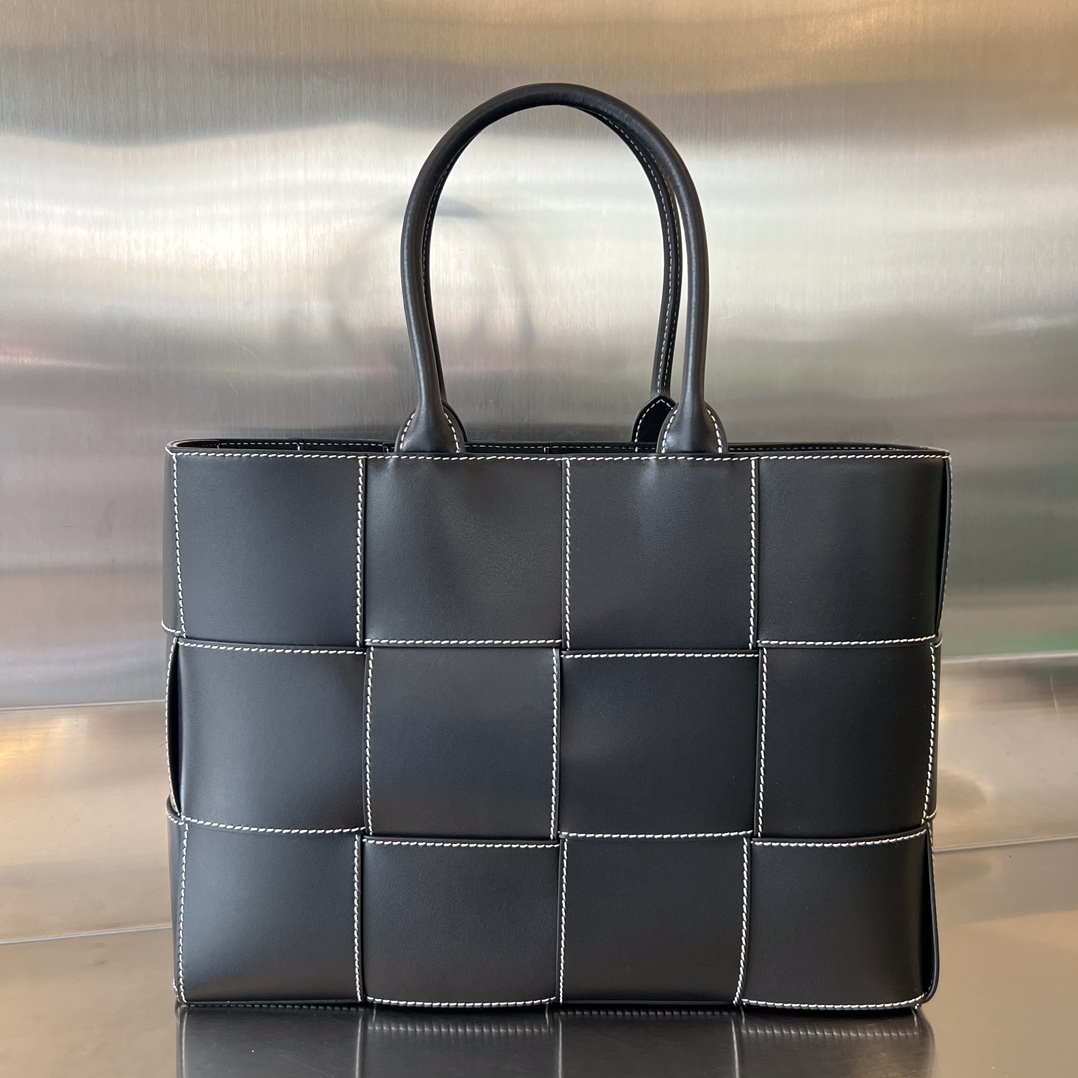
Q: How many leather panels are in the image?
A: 12